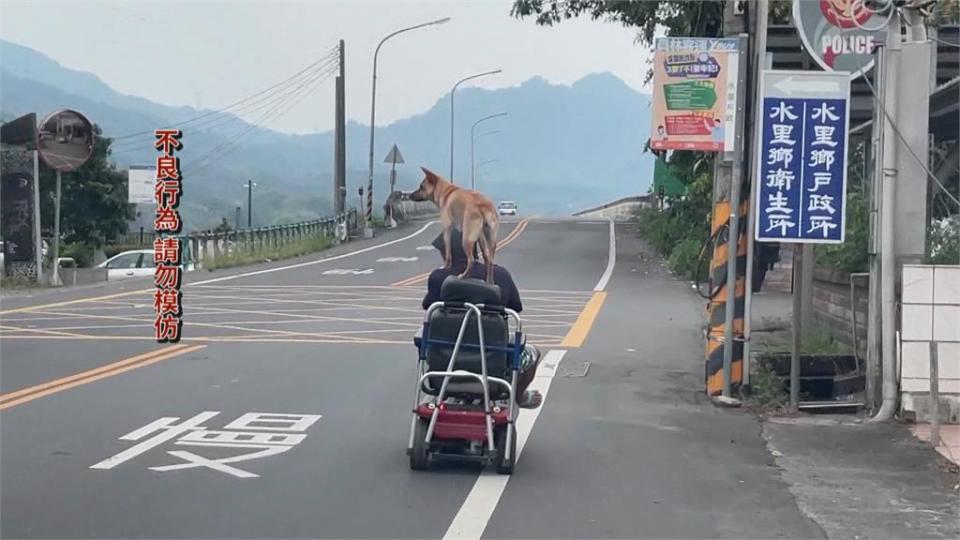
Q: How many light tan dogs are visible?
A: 1